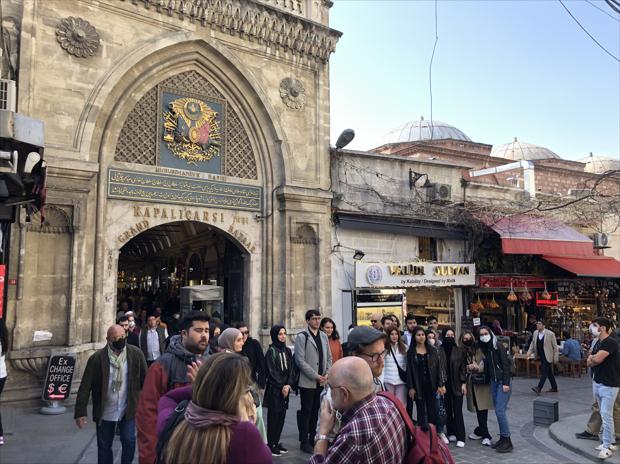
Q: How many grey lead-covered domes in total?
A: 3